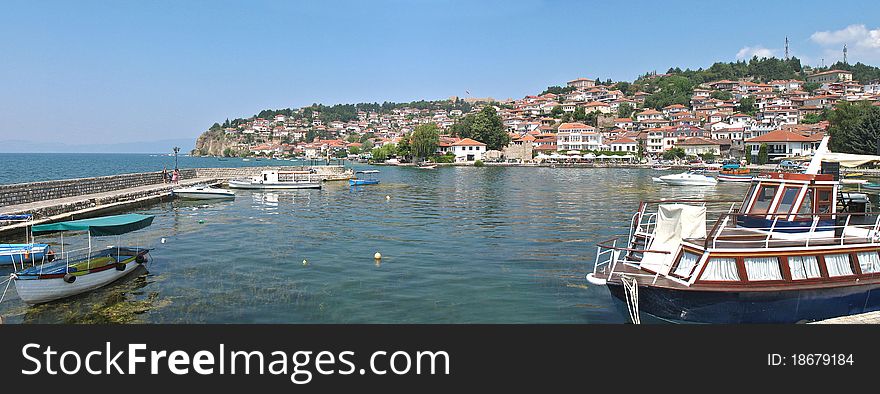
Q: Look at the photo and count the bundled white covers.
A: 1